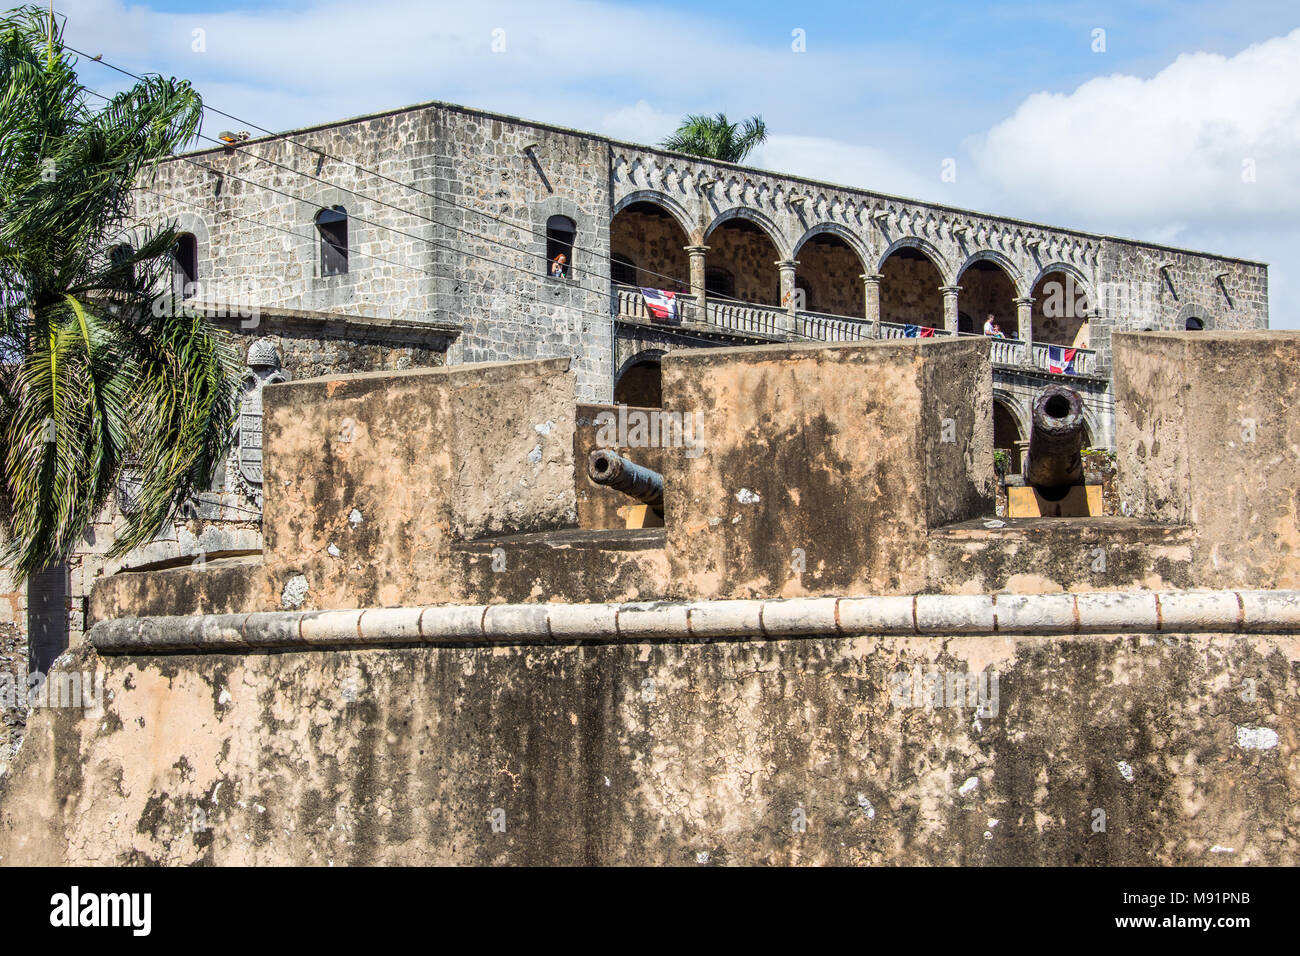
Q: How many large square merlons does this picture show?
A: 3